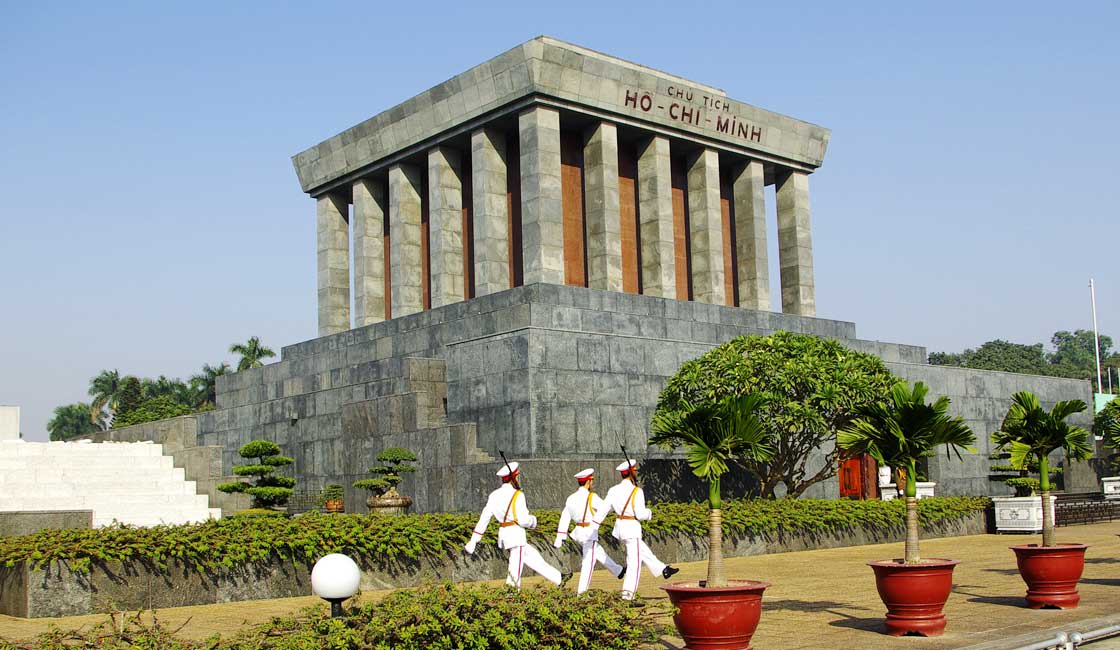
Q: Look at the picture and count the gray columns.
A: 11